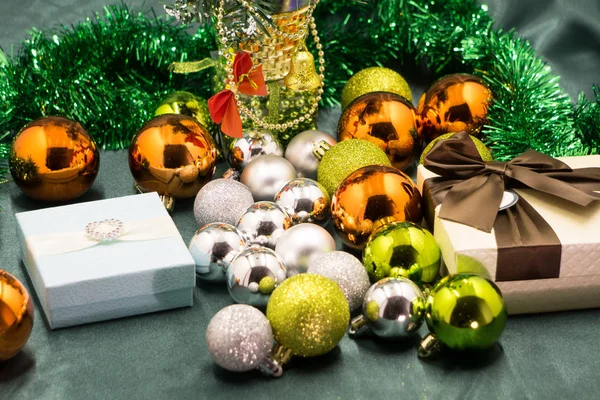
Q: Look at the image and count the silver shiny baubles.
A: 6